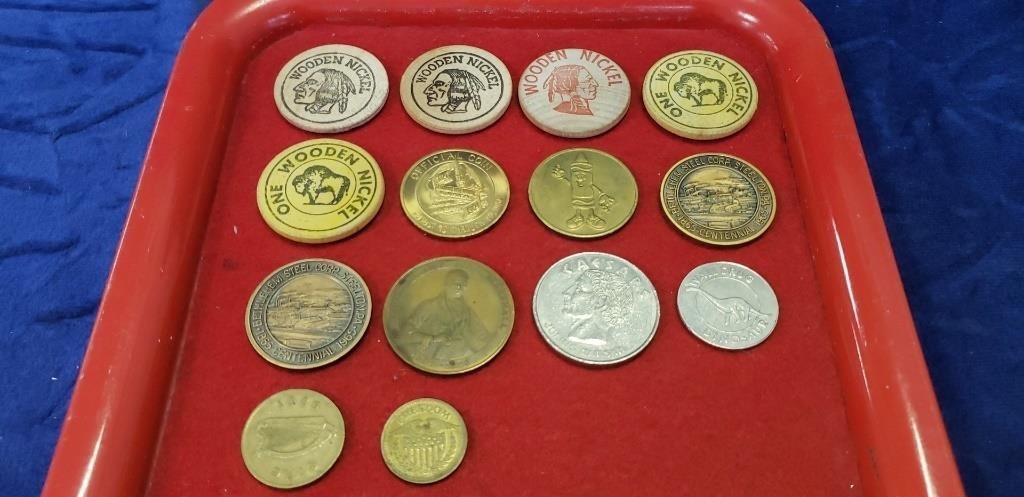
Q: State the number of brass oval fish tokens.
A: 0